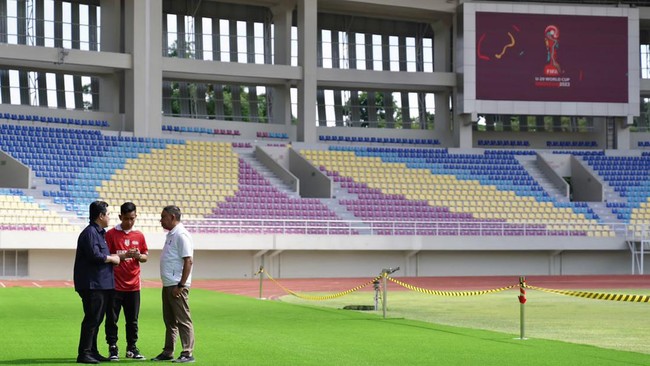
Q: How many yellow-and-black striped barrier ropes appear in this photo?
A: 3